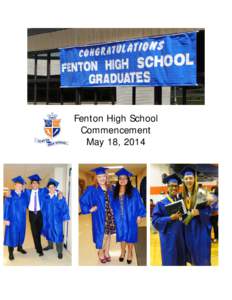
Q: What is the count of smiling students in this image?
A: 7